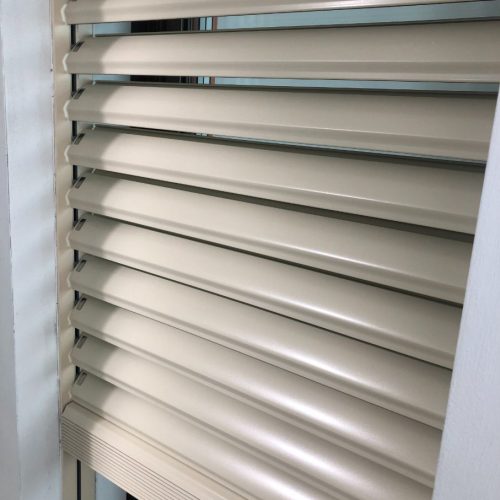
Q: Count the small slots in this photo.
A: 9